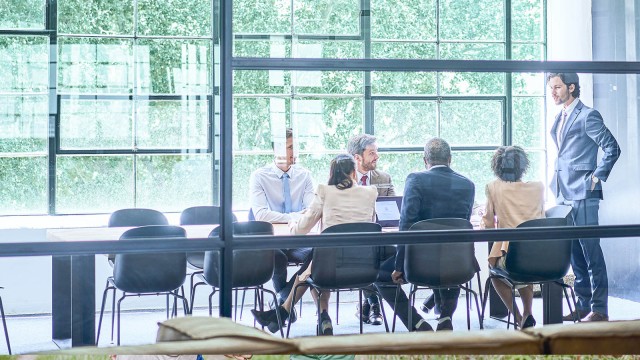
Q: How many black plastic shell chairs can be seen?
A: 7